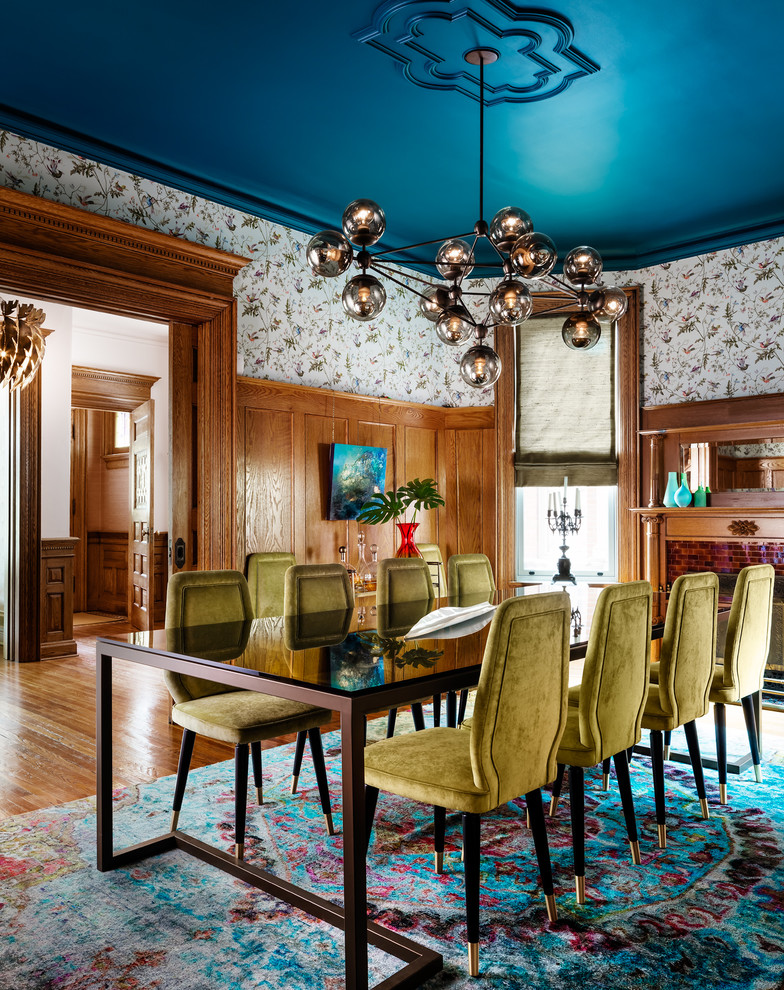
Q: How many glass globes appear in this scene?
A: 13